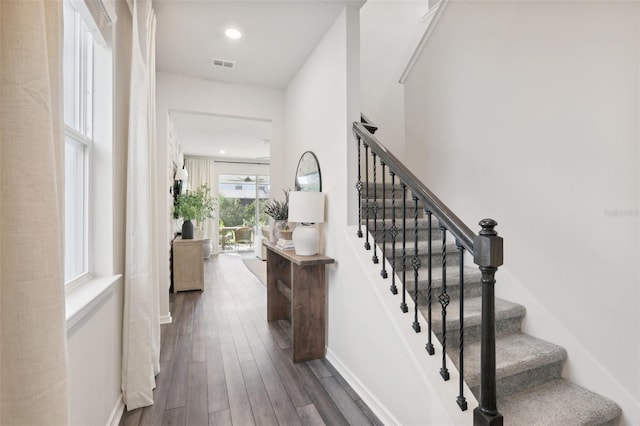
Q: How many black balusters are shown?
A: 10